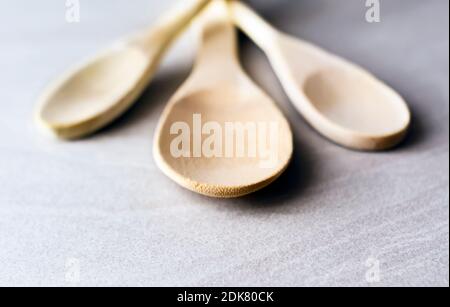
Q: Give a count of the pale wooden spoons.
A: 3